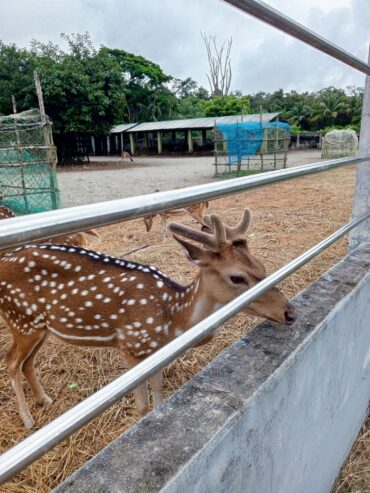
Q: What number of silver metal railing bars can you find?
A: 3